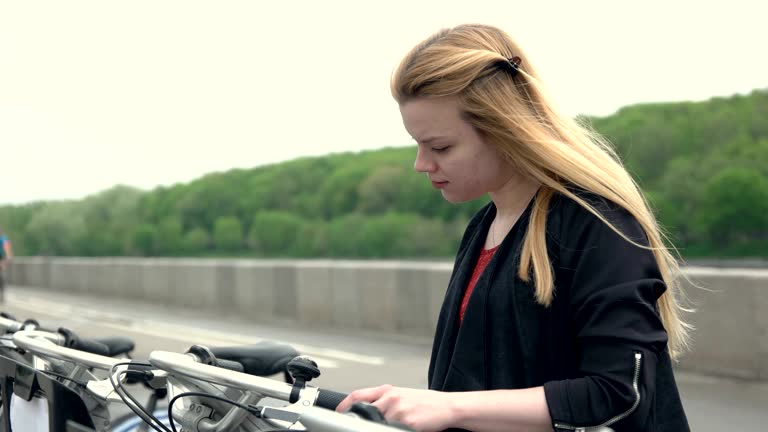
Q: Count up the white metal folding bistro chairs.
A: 0